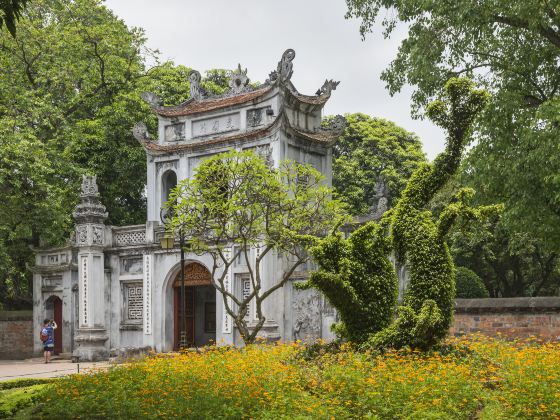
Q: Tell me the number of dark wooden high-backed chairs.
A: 0